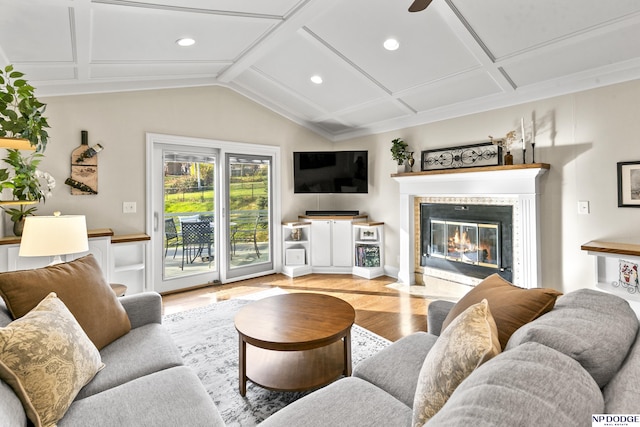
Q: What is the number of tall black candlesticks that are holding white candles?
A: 2